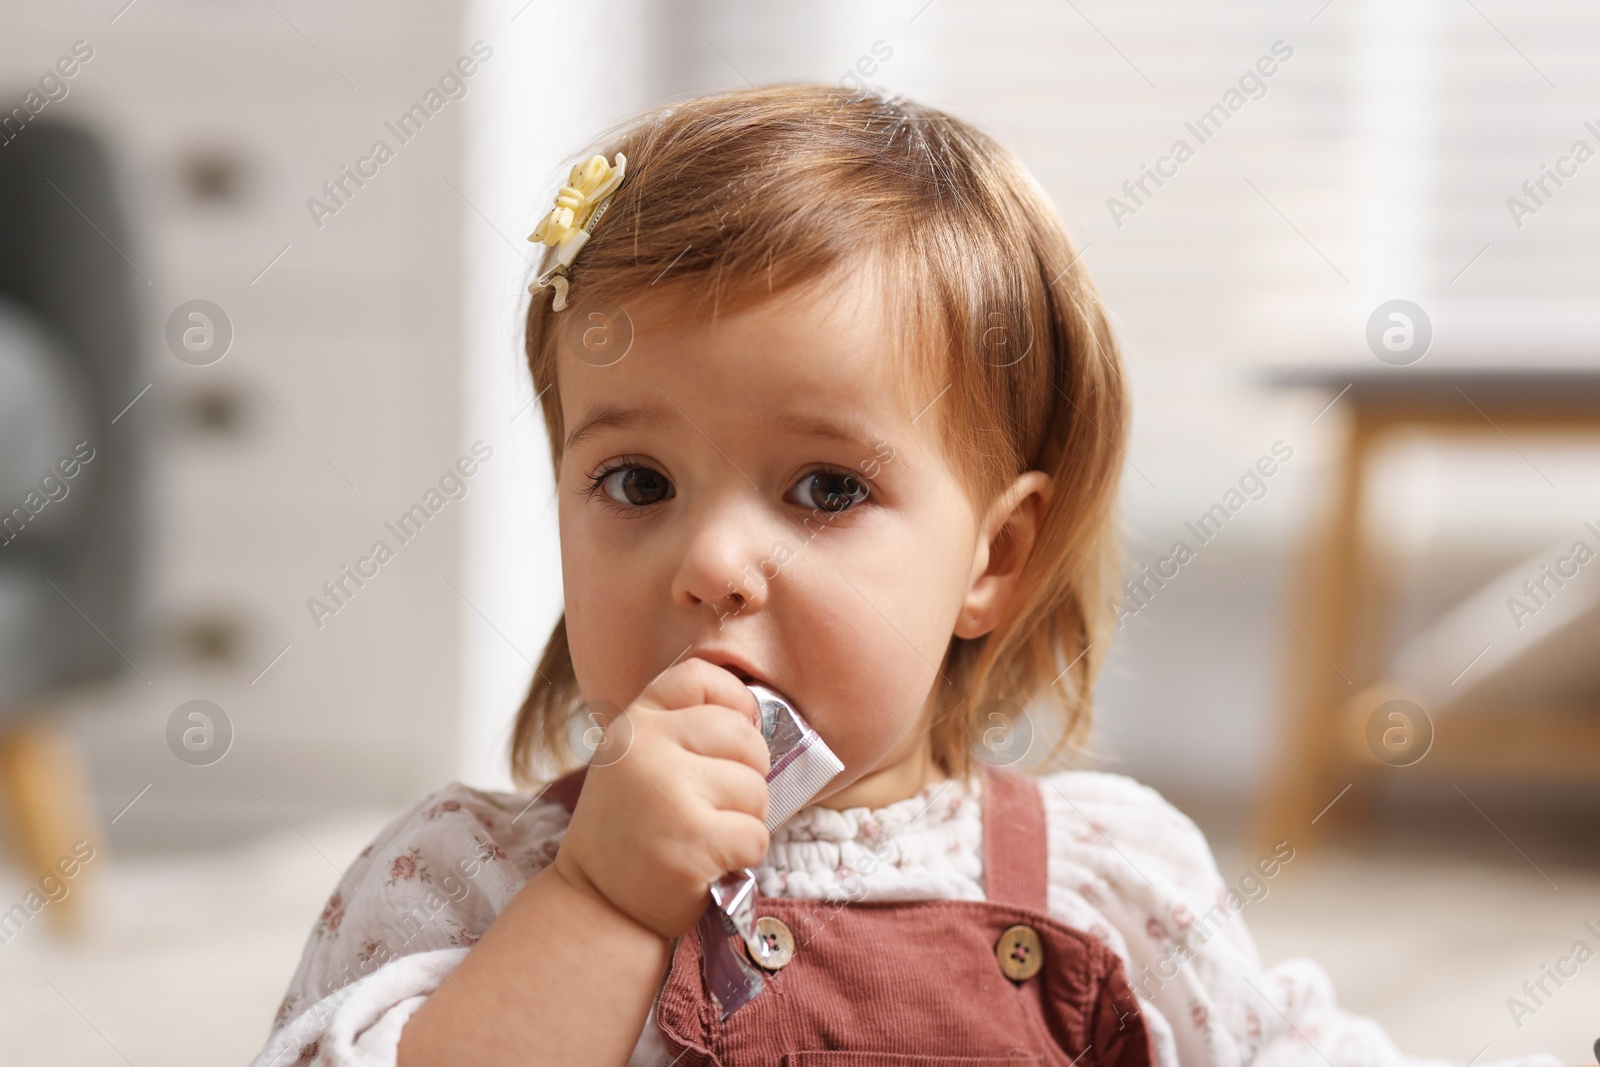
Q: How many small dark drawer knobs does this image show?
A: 3